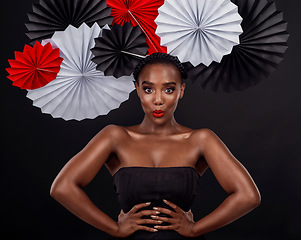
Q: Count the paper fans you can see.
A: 7